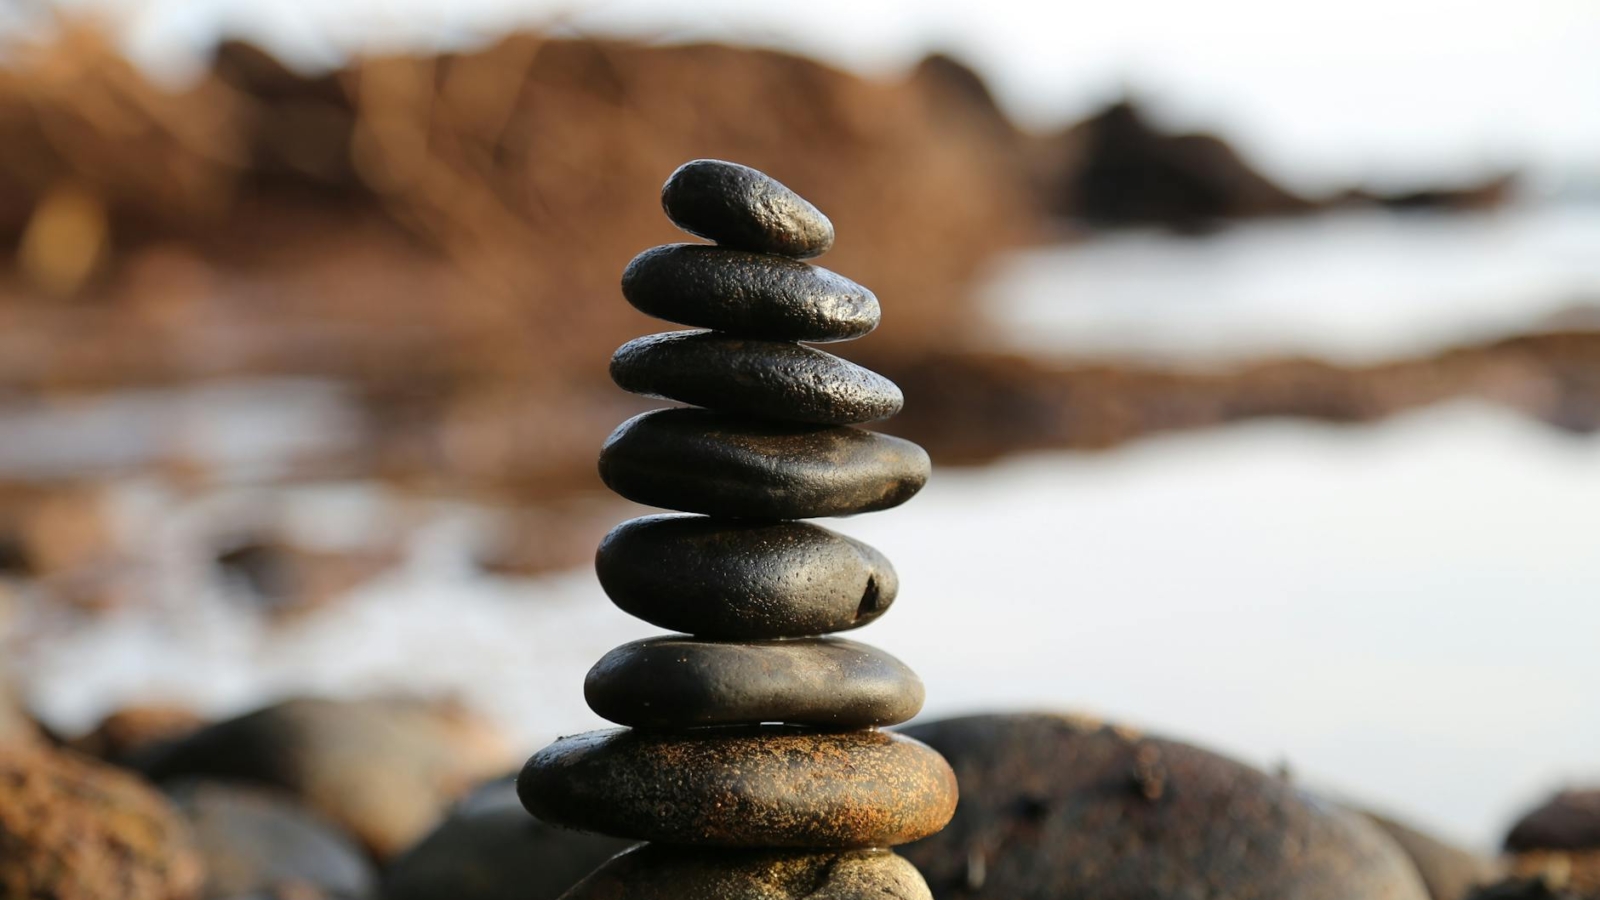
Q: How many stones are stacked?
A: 8